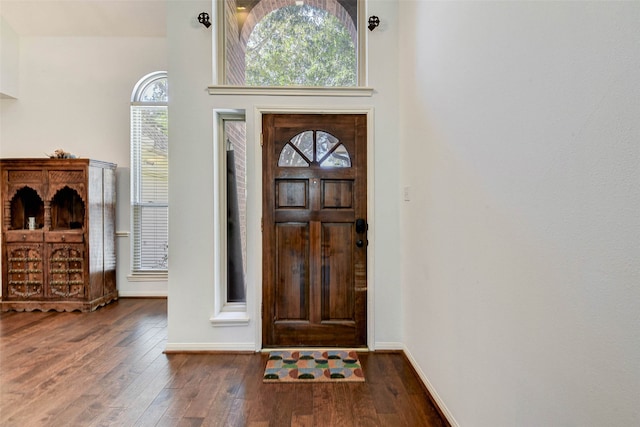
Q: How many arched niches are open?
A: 2